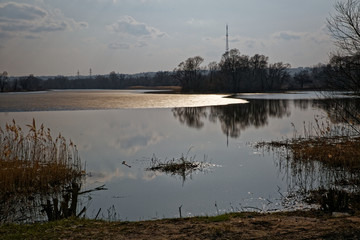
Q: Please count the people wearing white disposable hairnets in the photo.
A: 0